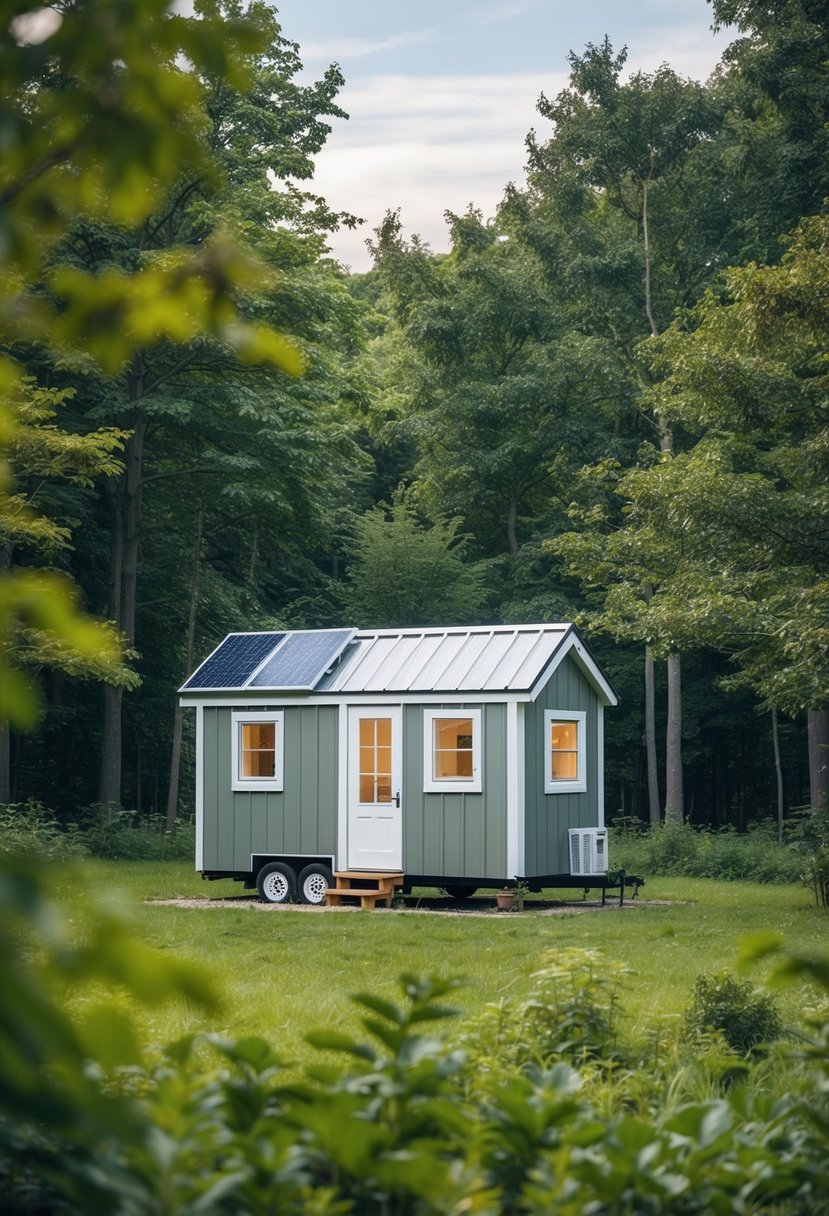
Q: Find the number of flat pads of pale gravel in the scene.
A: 1